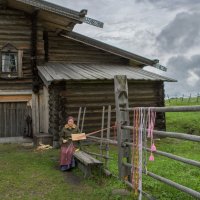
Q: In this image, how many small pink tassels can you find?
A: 2